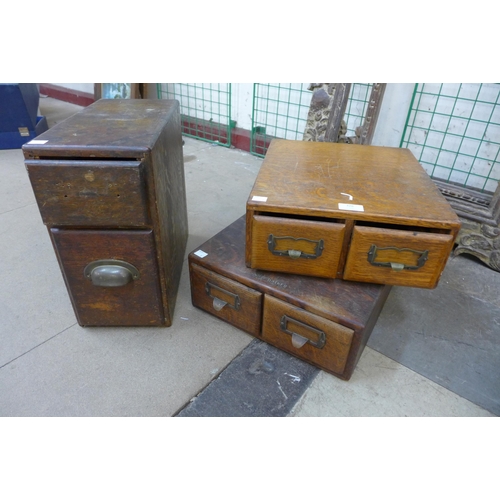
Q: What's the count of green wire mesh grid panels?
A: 3